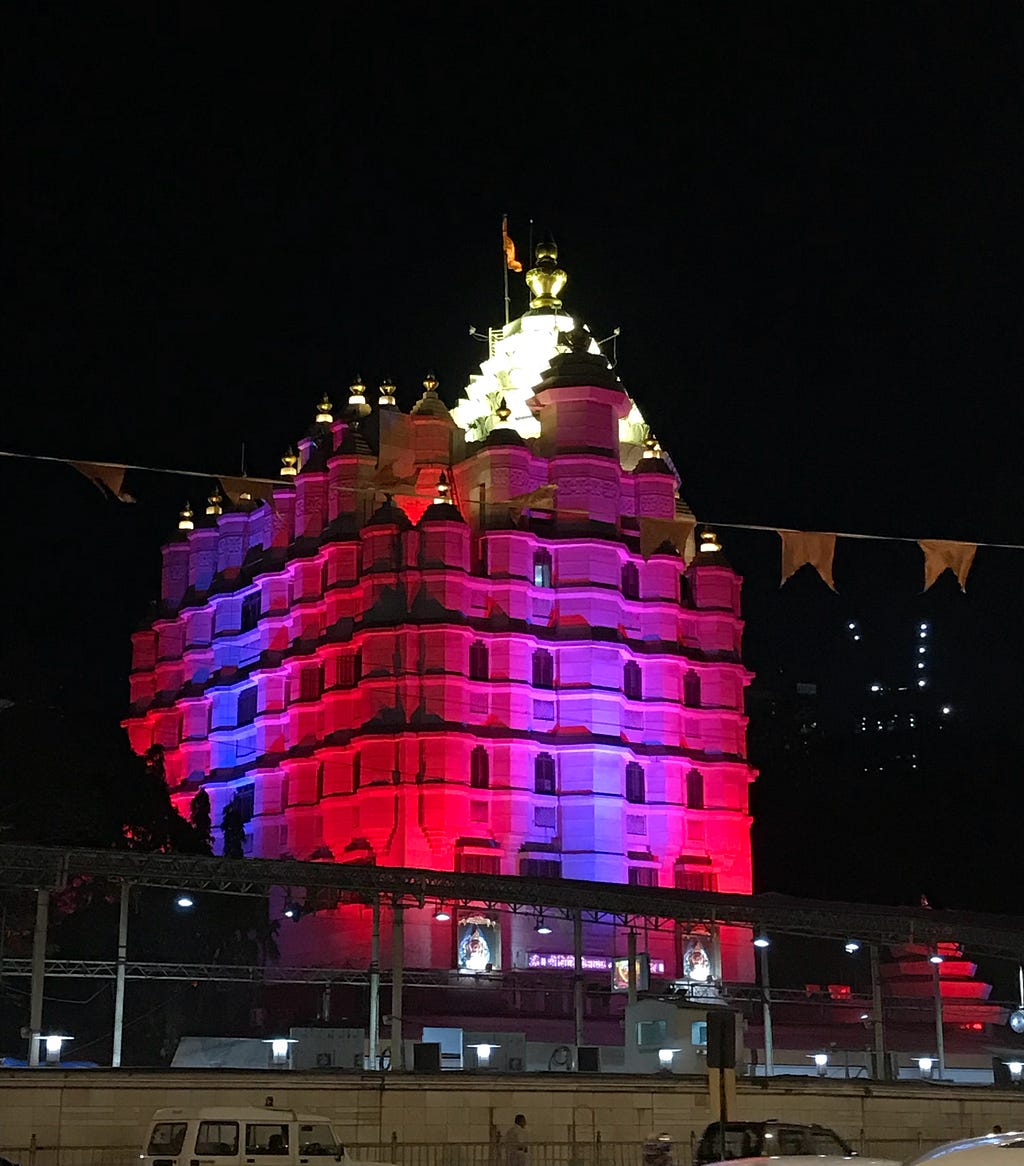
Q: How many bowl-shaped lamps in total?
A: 7